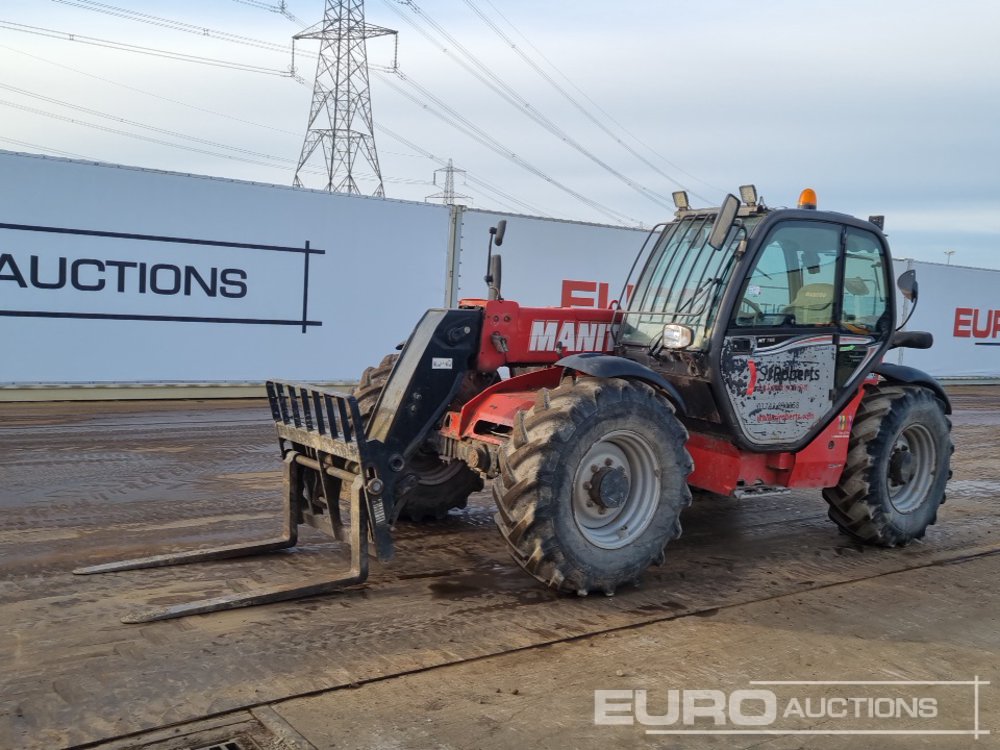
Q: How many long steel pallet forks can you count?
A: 2